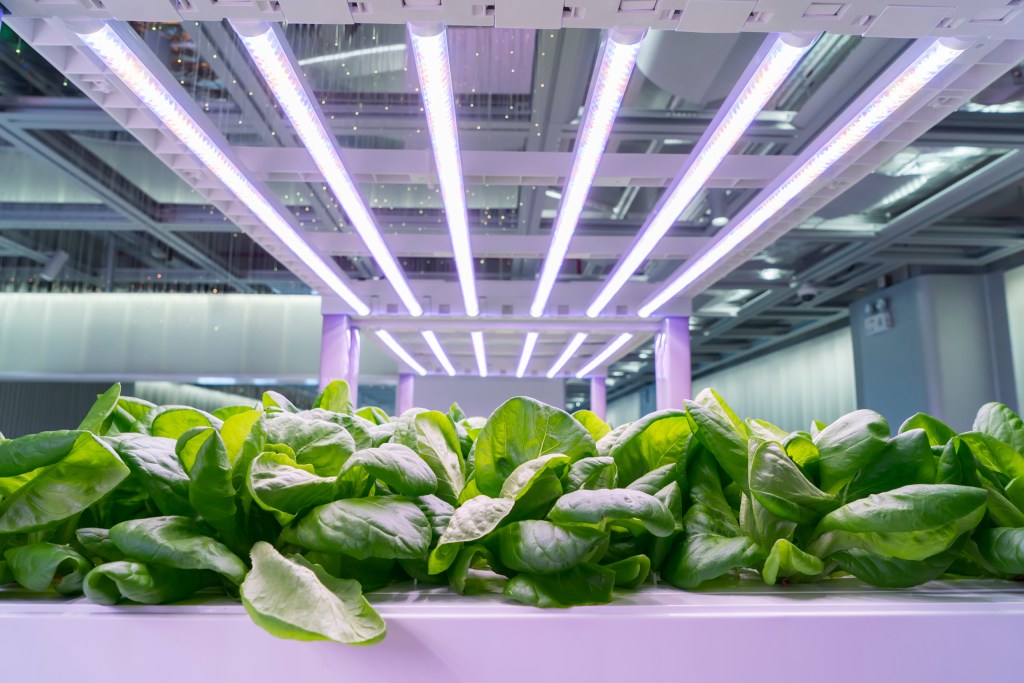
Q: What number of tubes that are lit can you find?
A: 12